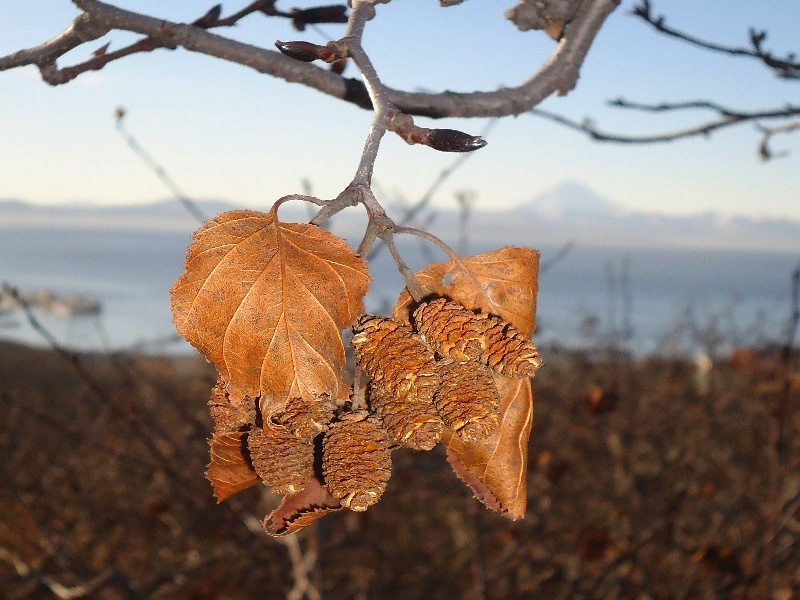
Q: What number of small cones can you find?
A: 9